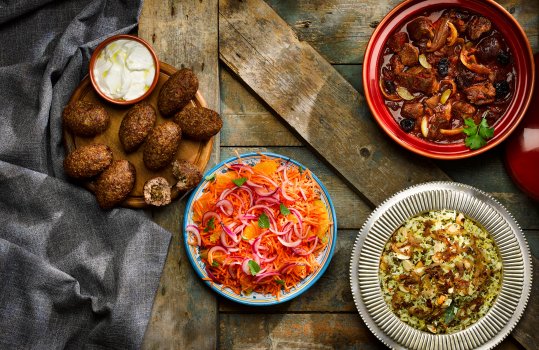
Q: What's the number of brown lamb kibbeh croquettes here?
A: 8